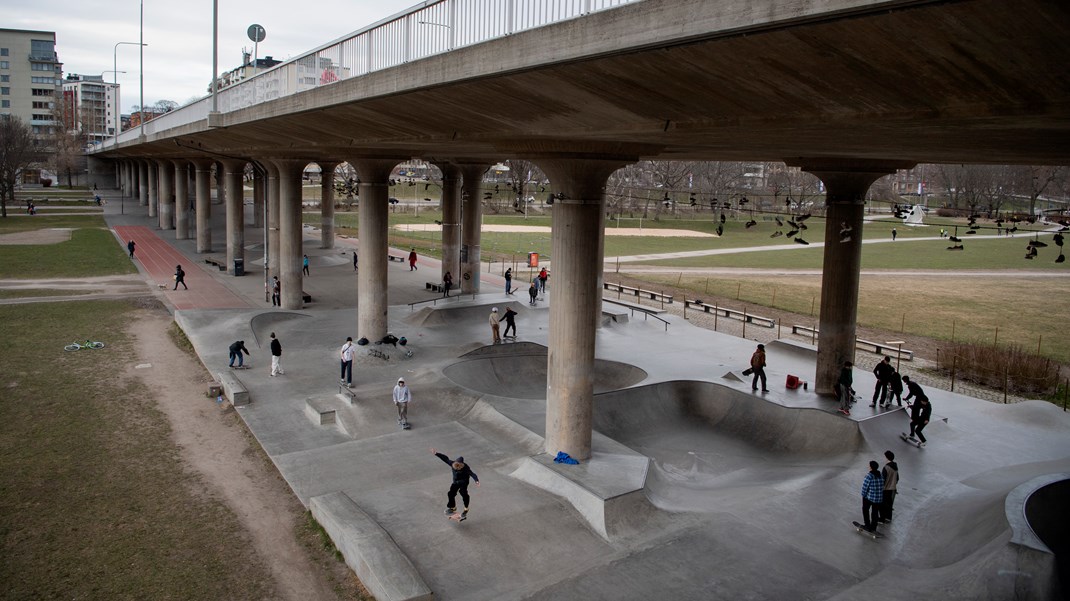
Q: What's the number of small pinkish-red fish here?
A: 0